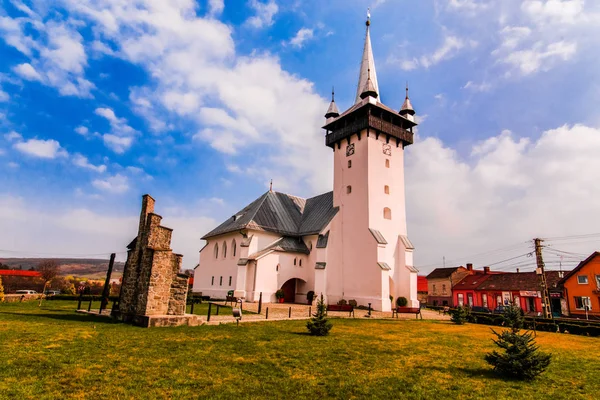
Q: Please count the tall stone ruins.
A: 1